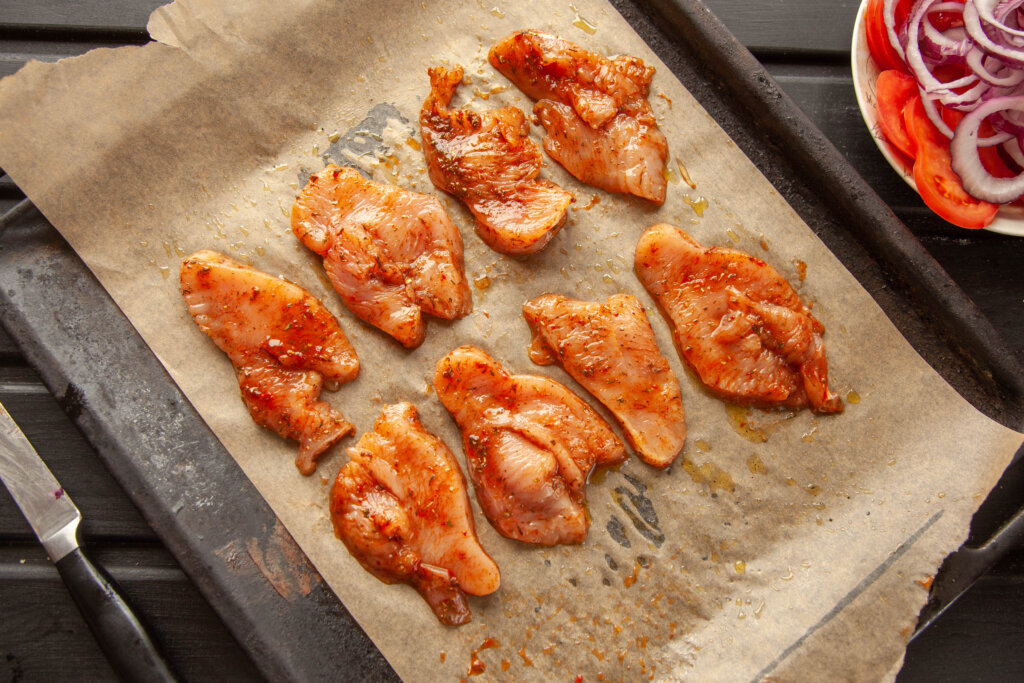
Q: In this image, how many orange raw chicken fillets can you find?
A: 8